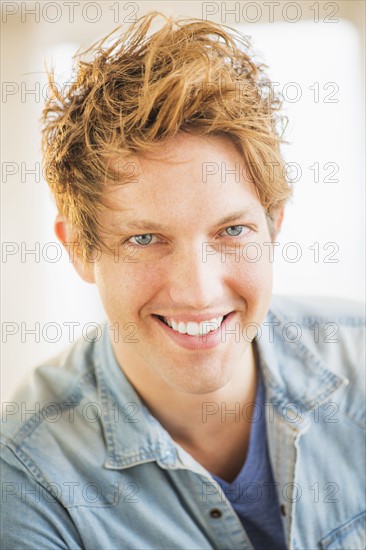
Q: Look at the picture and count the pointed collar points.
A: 2